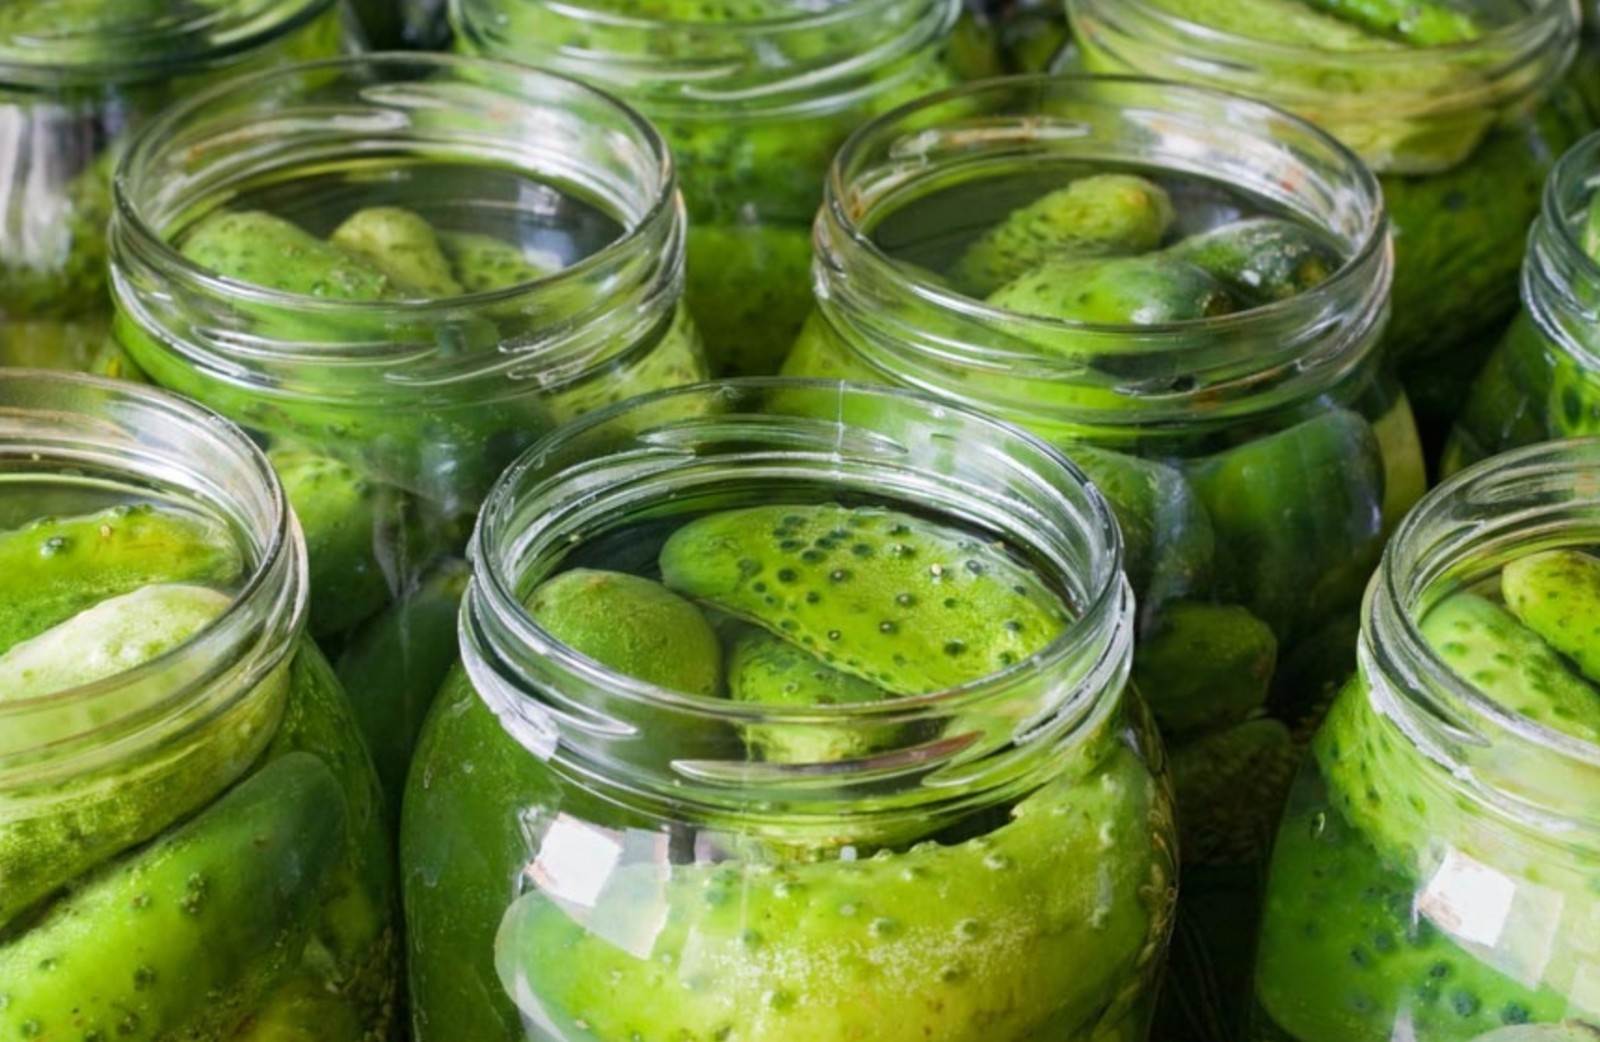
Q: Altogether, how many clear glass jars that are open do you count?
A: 9